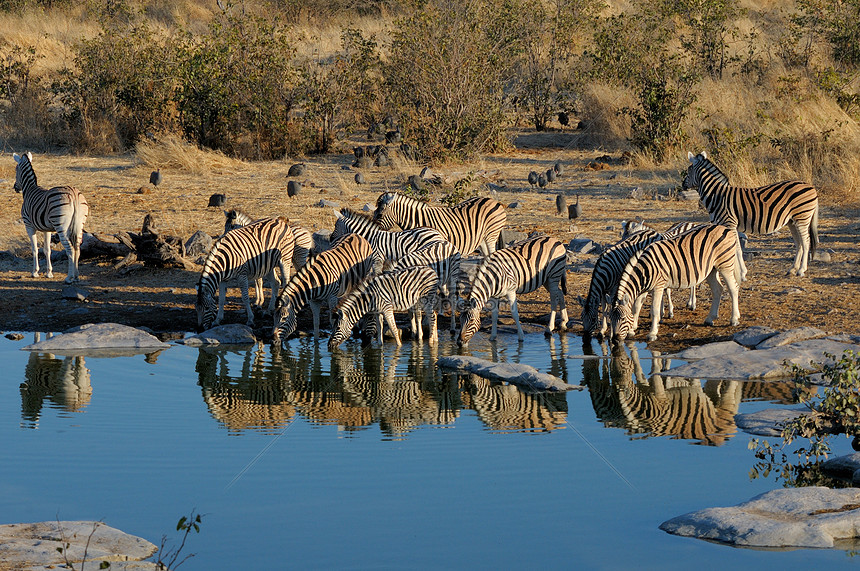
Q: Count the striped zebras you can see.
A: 13